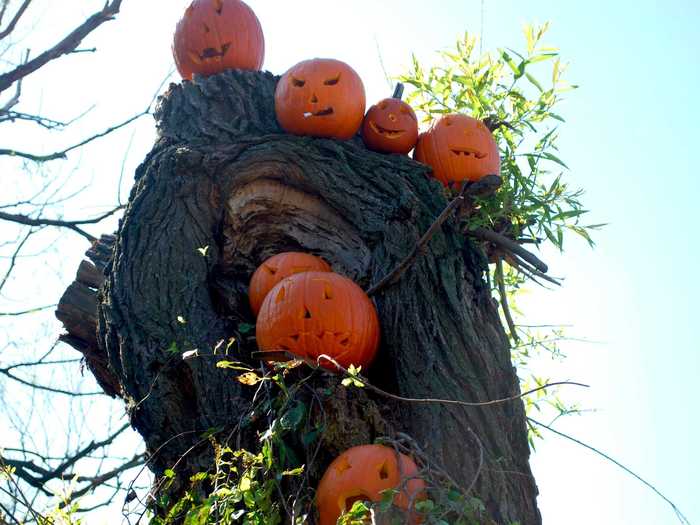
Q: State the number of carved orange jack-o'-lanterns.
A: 7